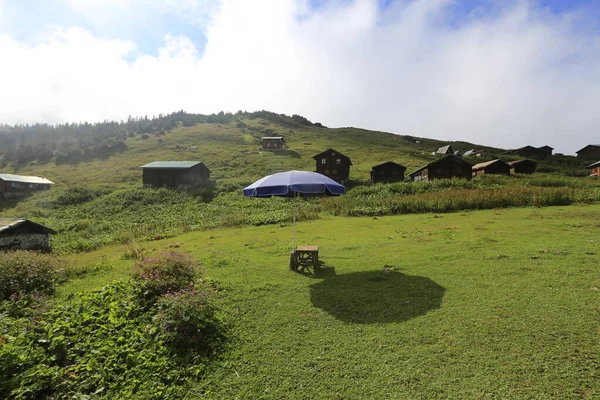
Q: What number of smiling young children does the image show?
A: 0